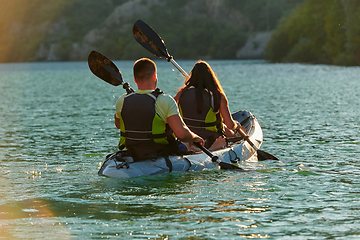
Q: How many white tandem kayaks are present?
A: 1